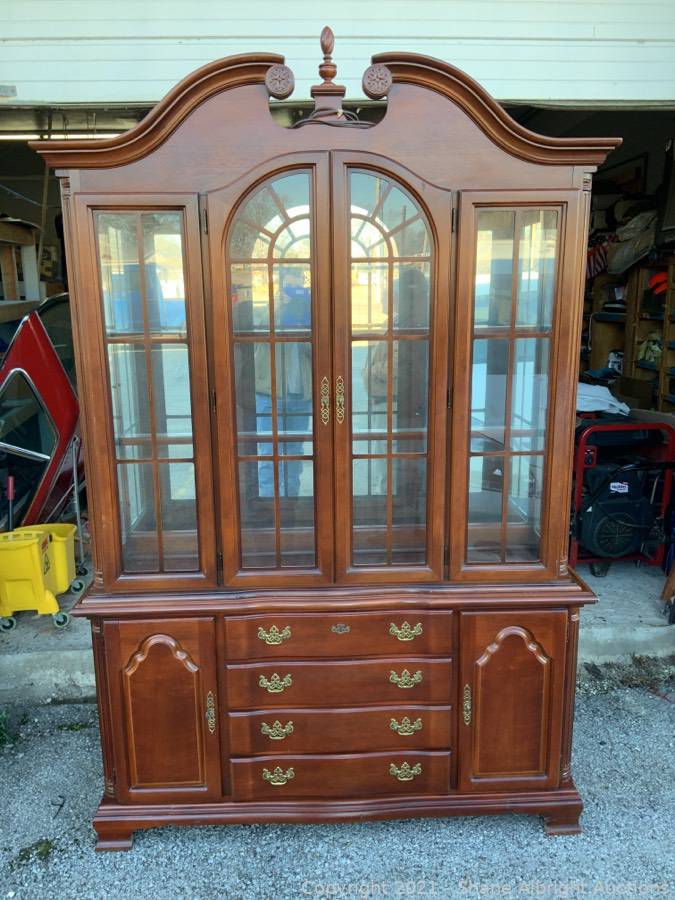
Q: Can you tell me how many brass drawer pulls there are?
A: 8